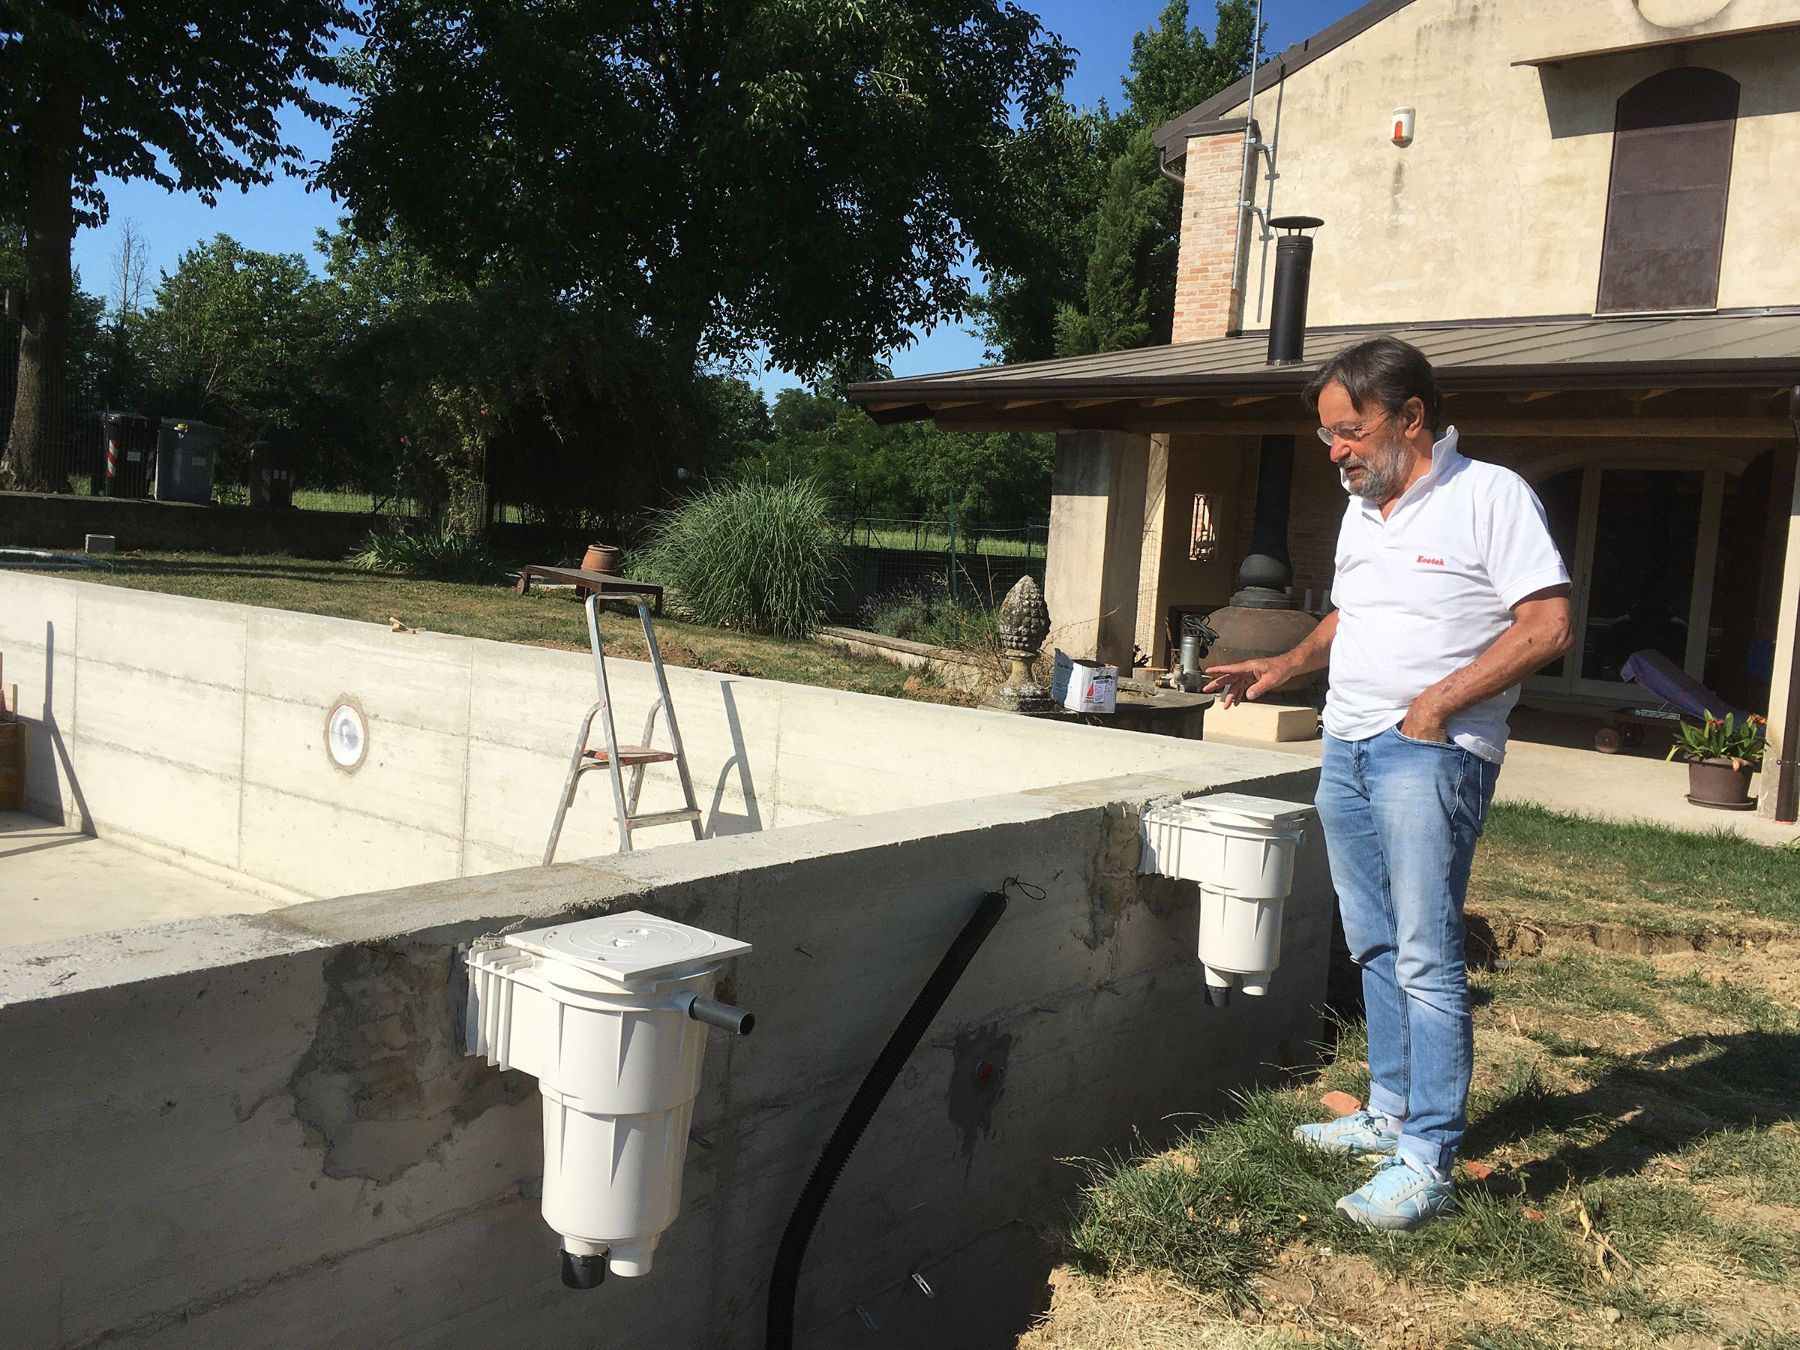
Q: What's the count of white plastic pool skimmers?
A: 2